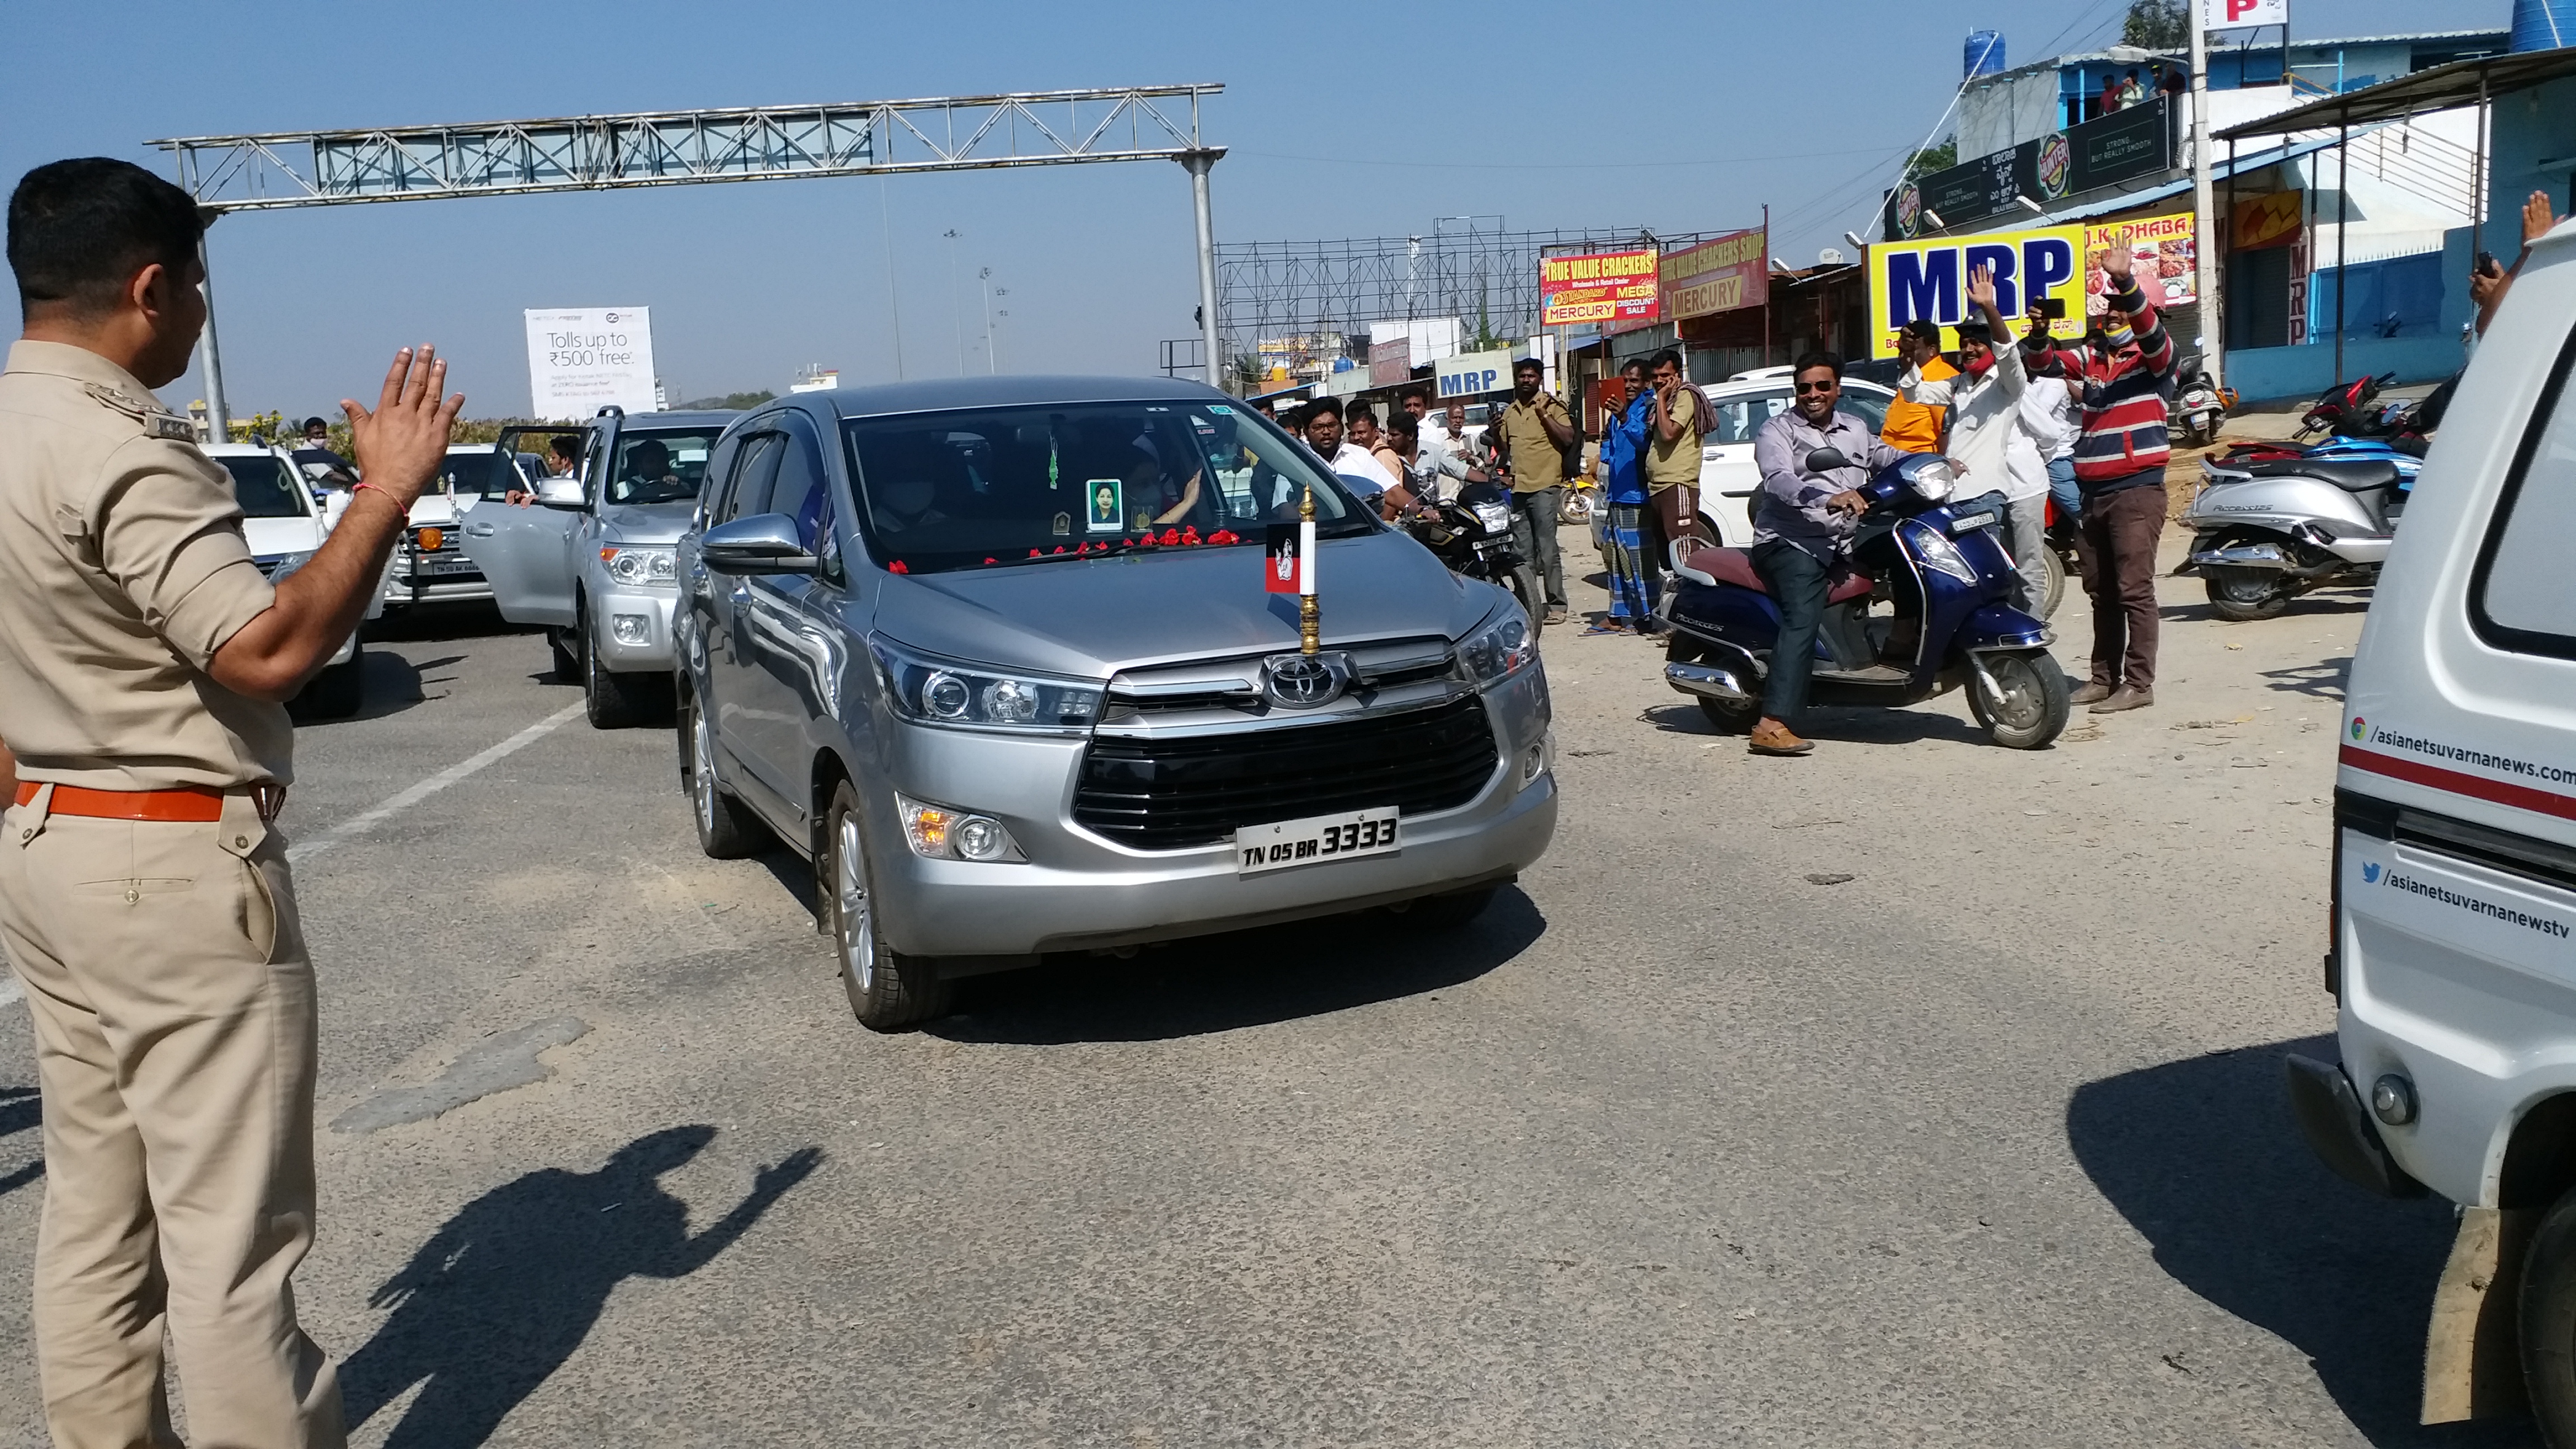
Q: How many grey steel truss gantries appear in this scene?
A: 1